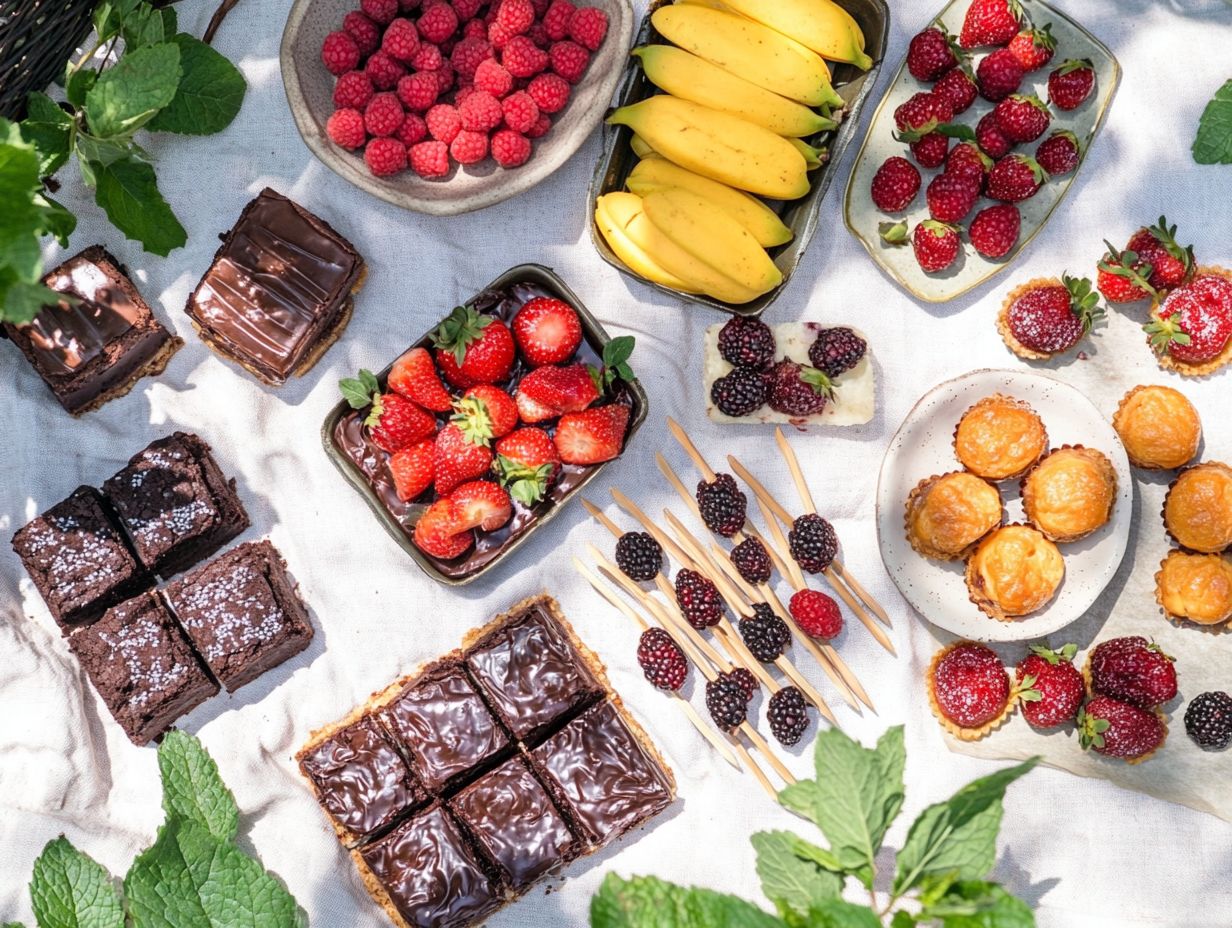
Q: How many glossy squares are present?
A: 8